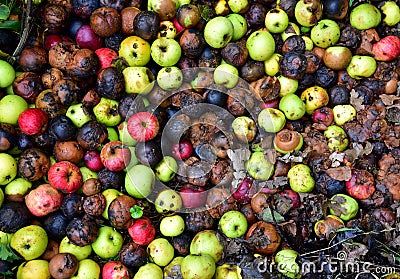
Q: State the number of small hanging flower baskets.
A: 0